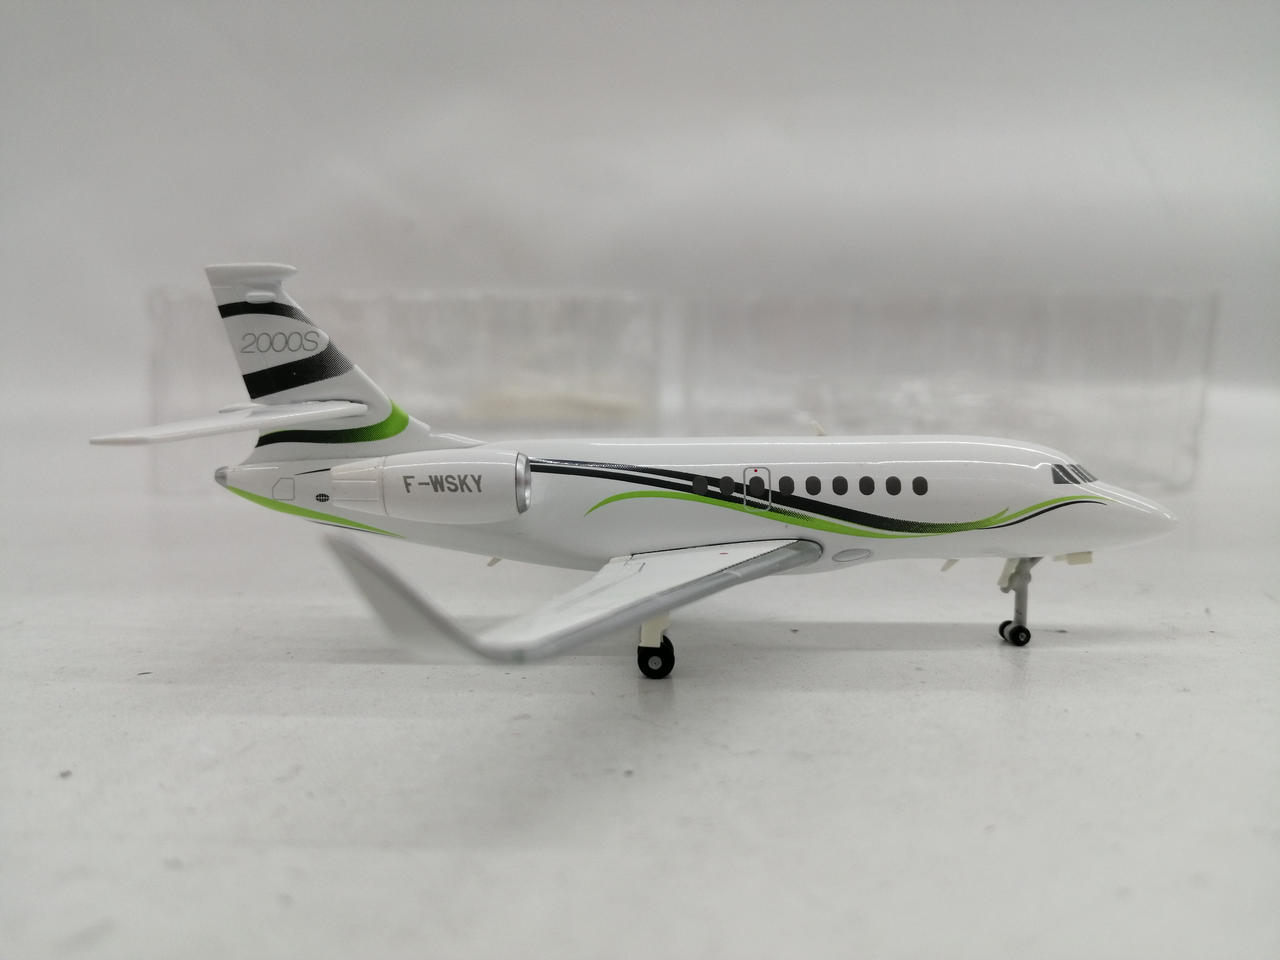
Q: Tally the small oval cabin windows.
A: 9